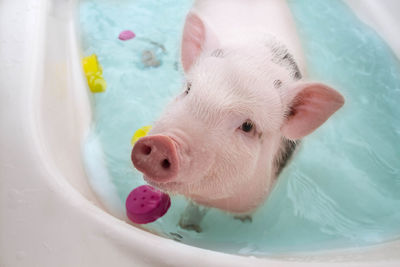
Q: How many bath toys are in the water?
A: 4